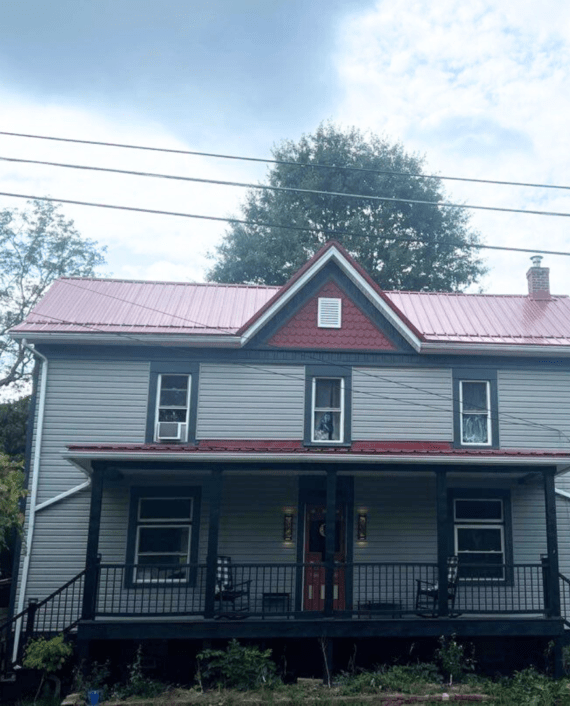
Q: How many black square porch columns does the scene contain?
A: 5